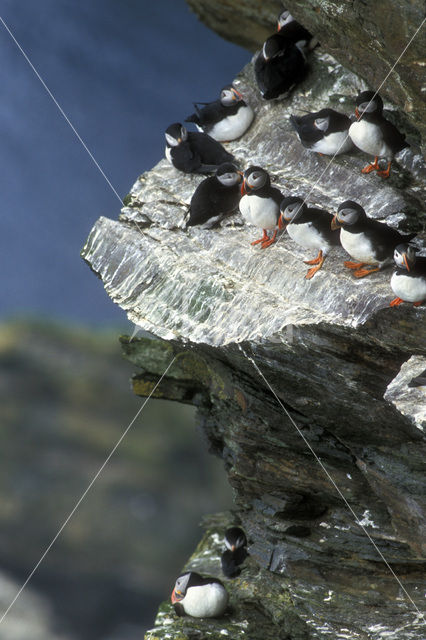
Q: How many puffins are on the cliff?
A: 13